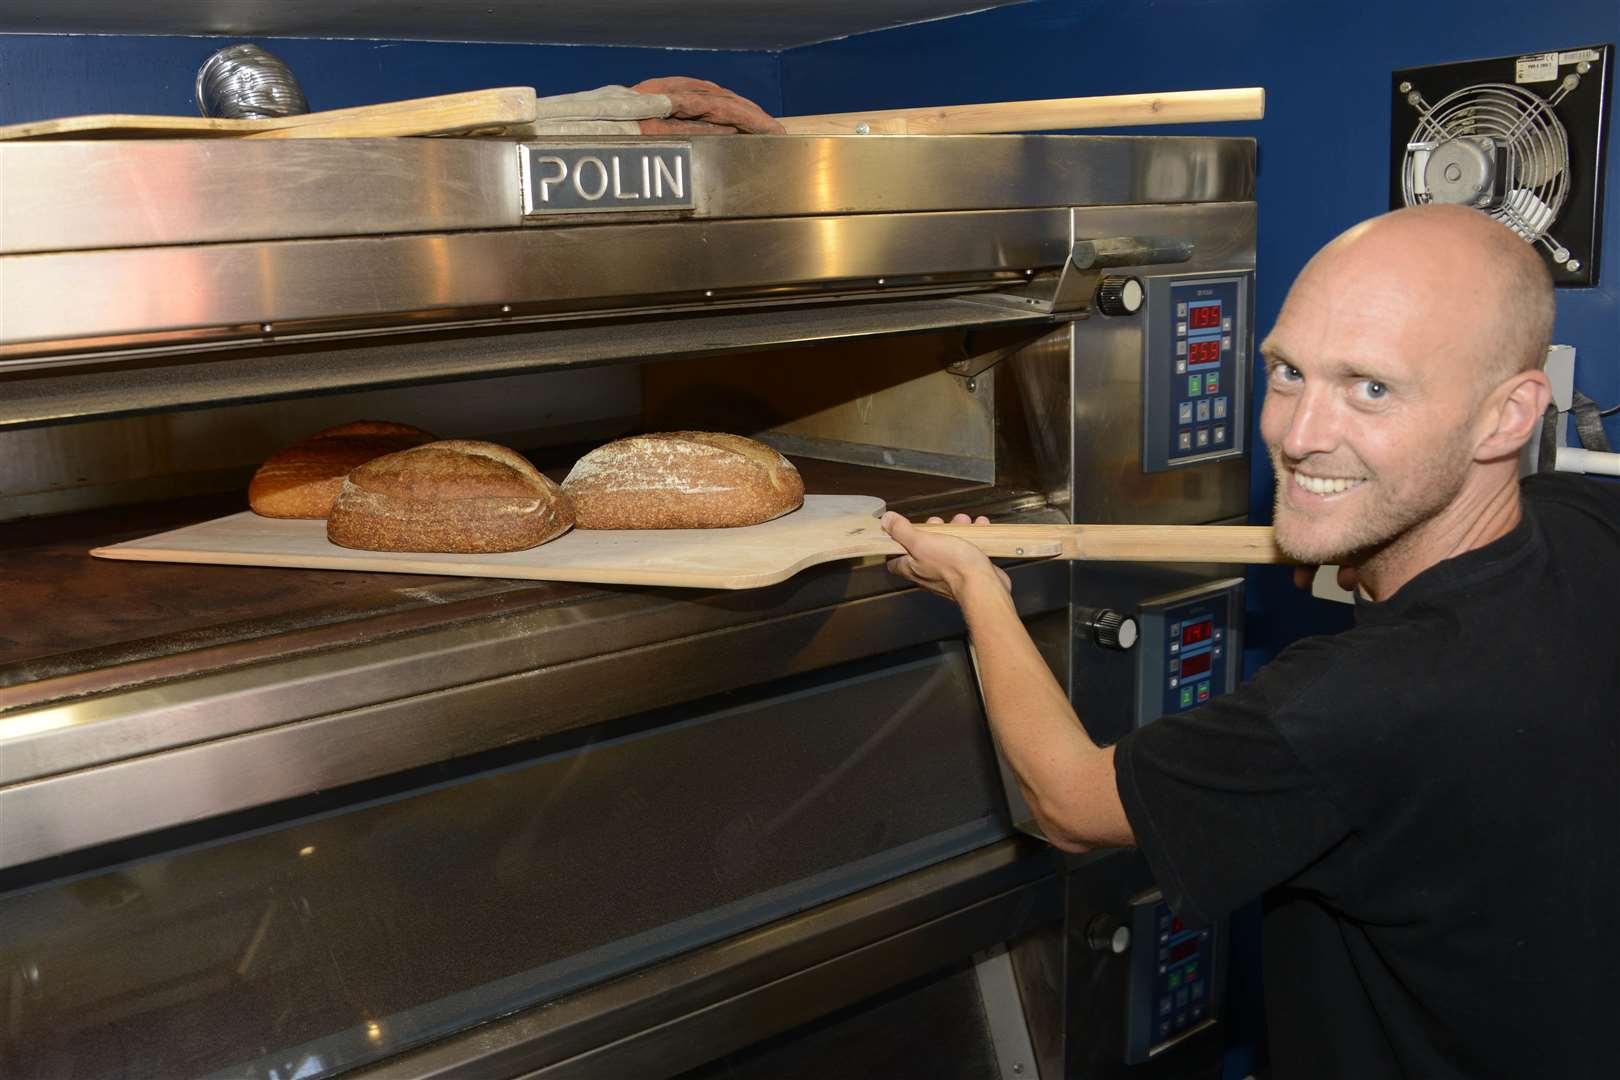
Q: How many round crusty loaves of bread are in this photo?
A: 3